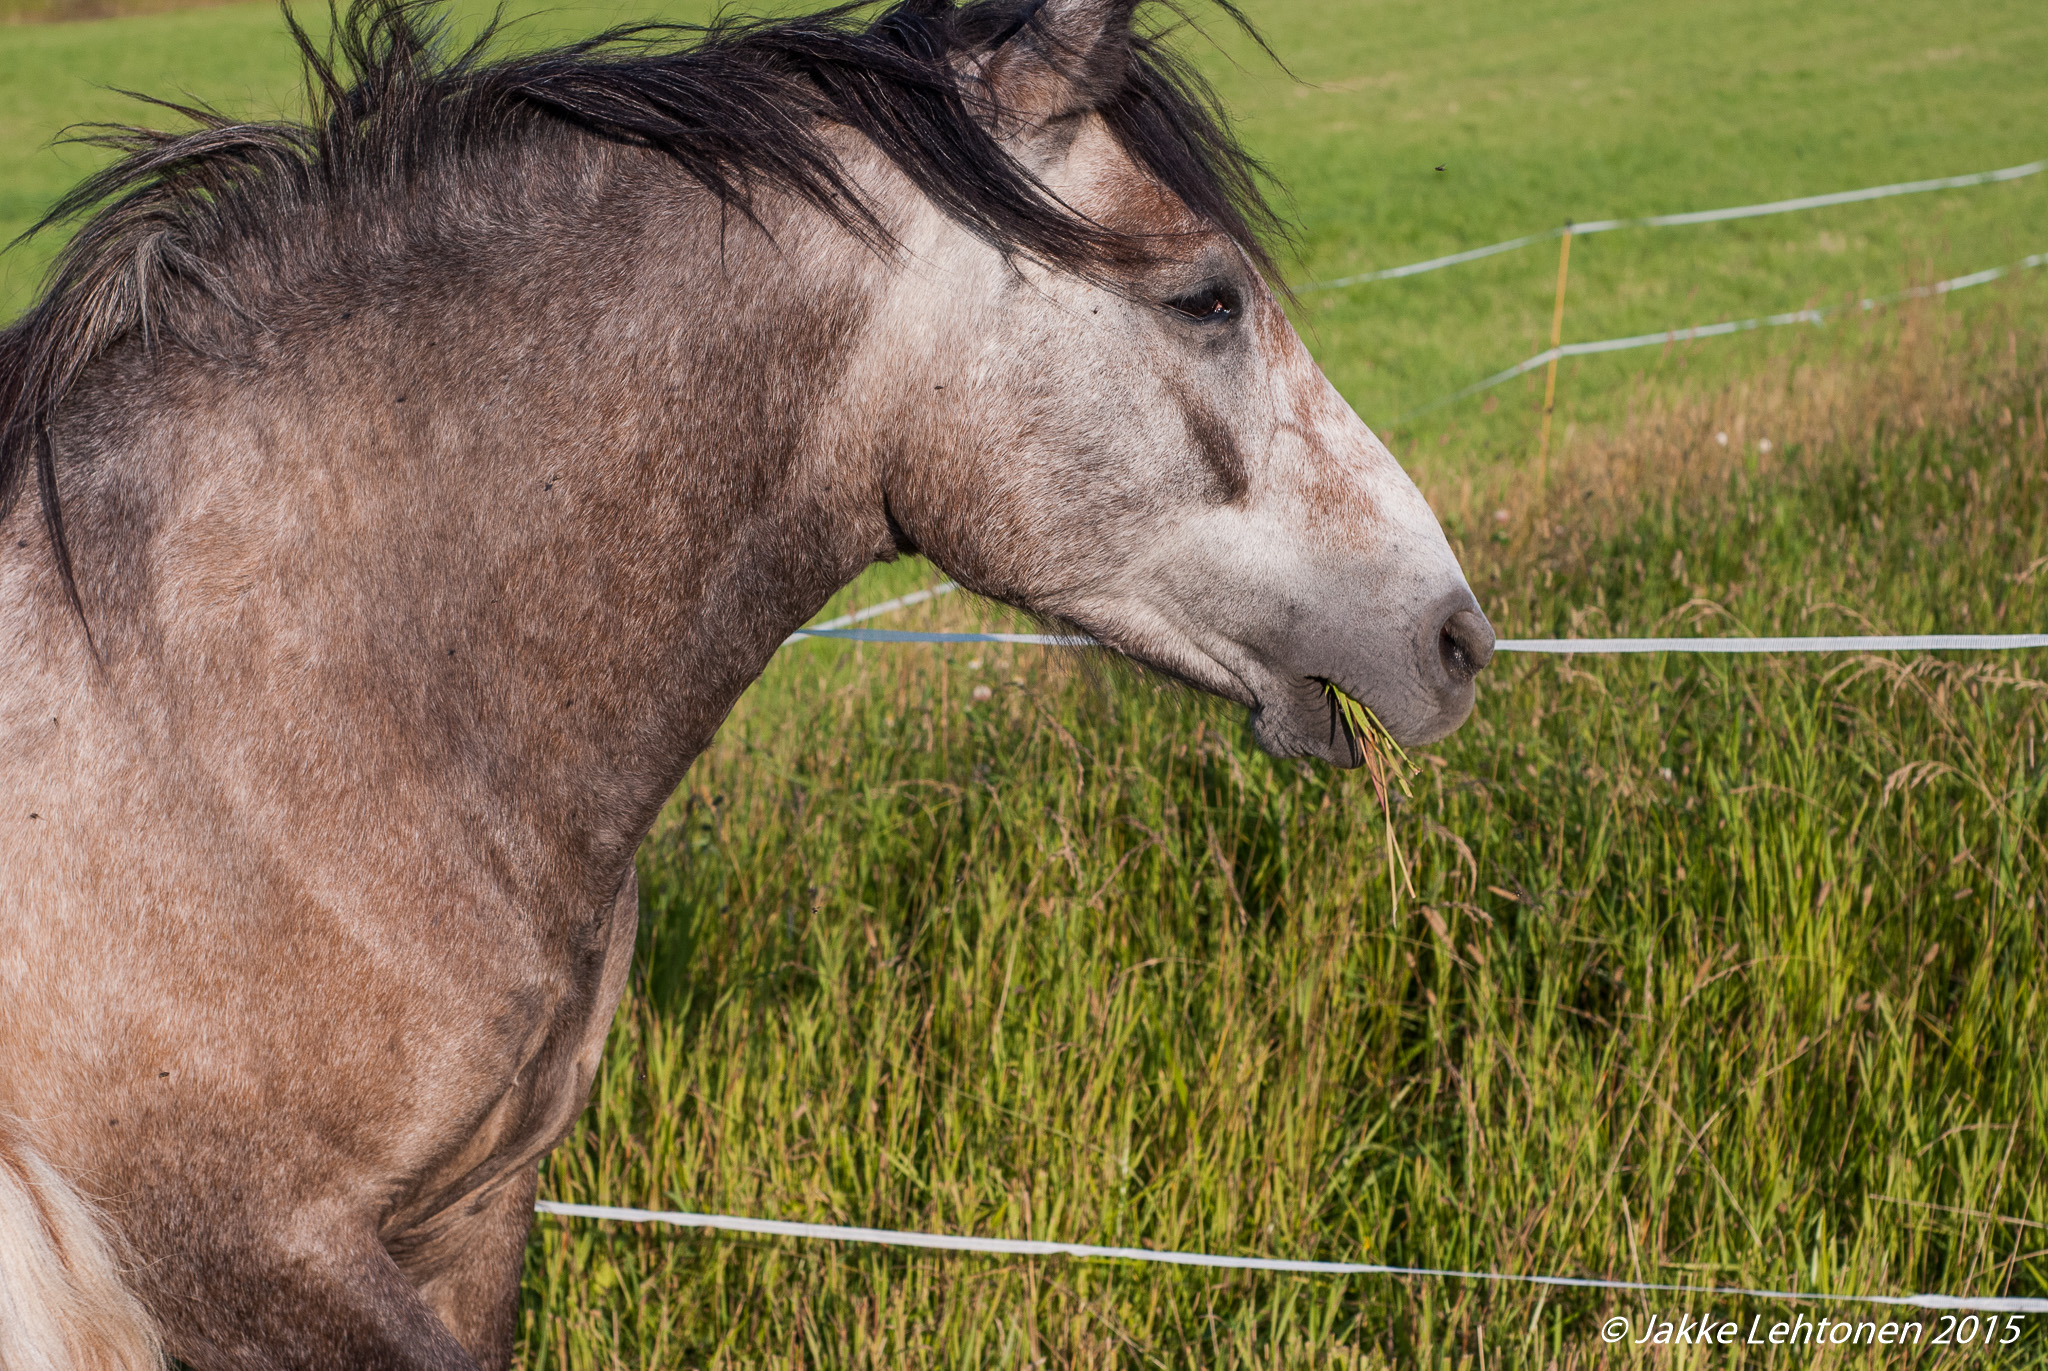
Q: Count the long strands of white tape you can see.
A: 4